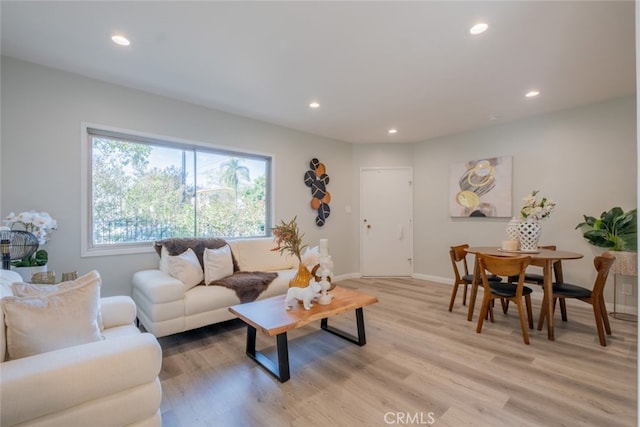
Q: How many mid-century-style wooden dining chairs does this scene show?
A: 4